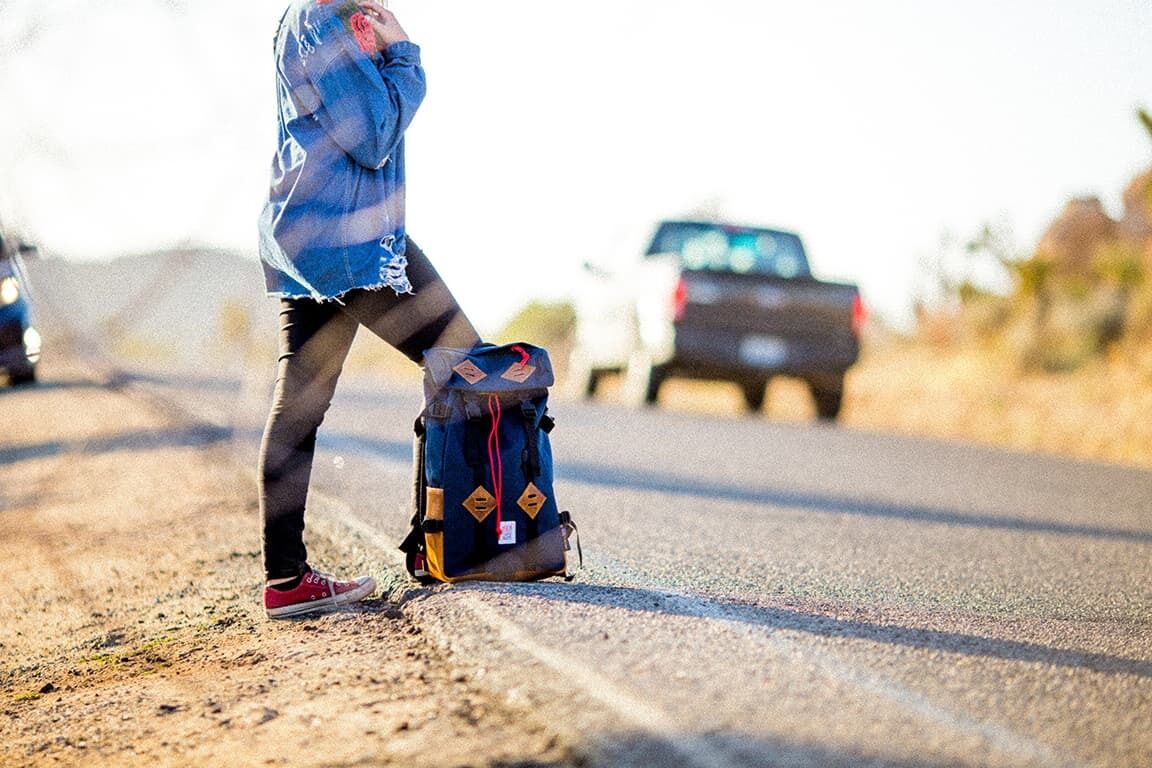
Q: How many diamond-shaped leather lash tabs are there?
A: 4